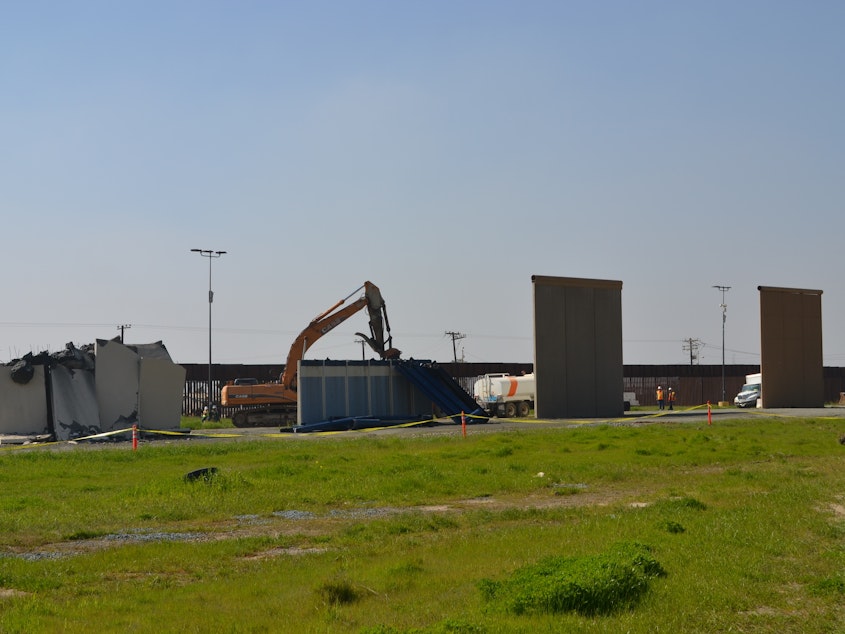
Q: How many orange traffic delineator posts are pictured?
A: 3